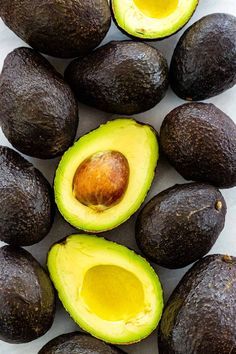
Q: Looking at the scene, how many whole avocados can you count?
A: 10